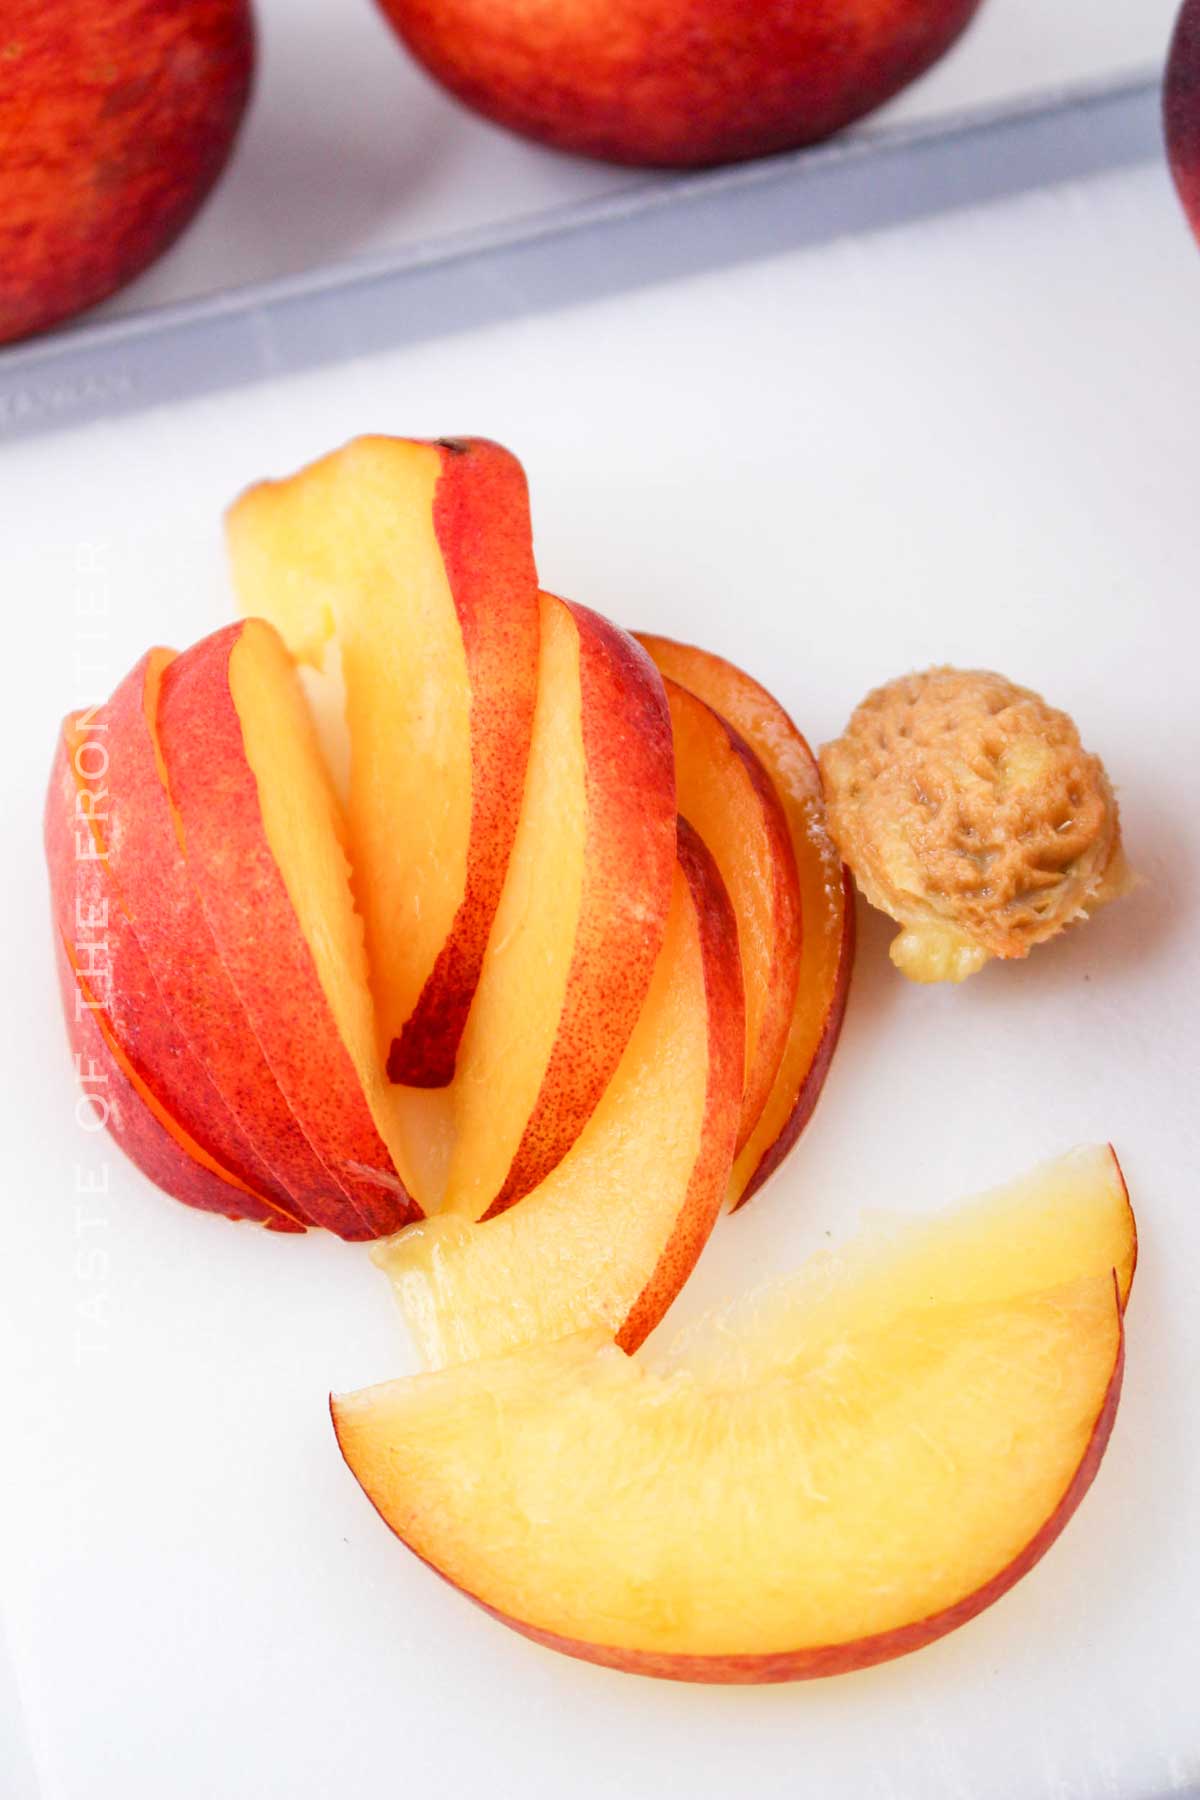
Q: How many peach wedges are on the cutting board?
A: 11